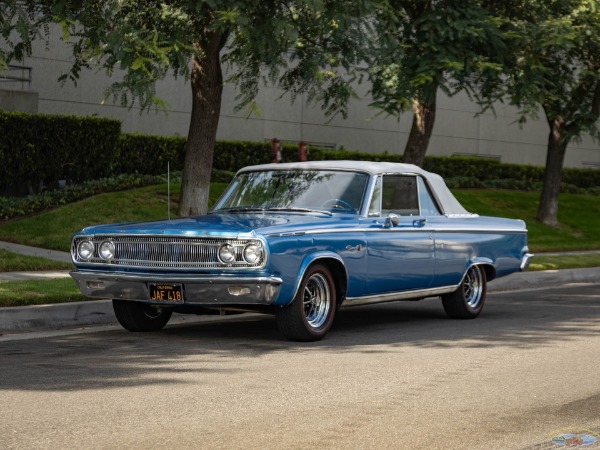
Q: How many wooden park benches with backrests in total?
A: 0